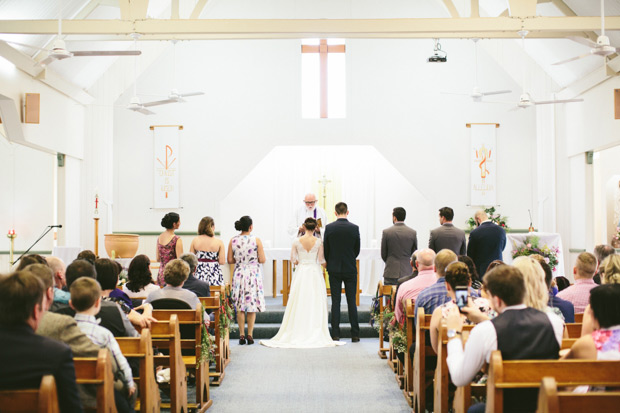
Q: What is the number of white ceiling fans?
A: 6